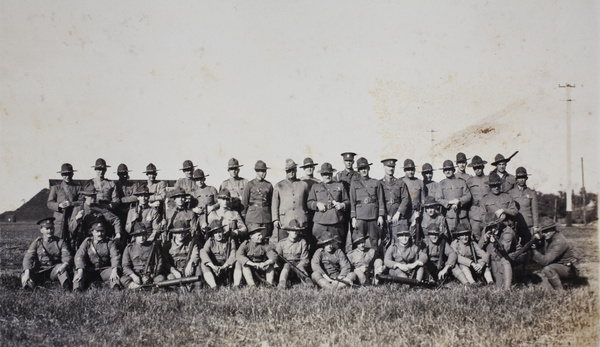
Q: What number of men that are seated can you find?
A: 12